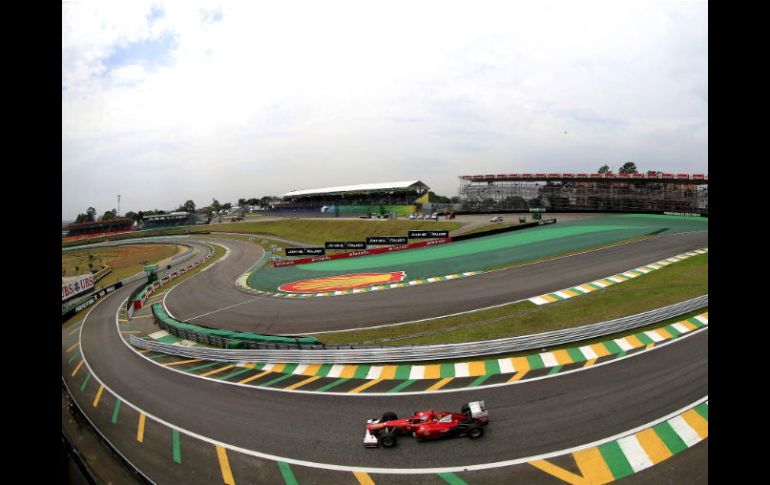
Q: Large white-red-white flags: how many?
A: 0